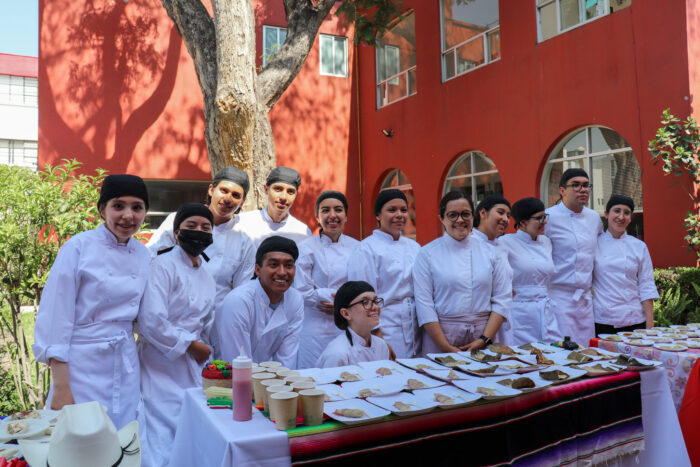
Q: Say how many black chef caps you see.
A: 12